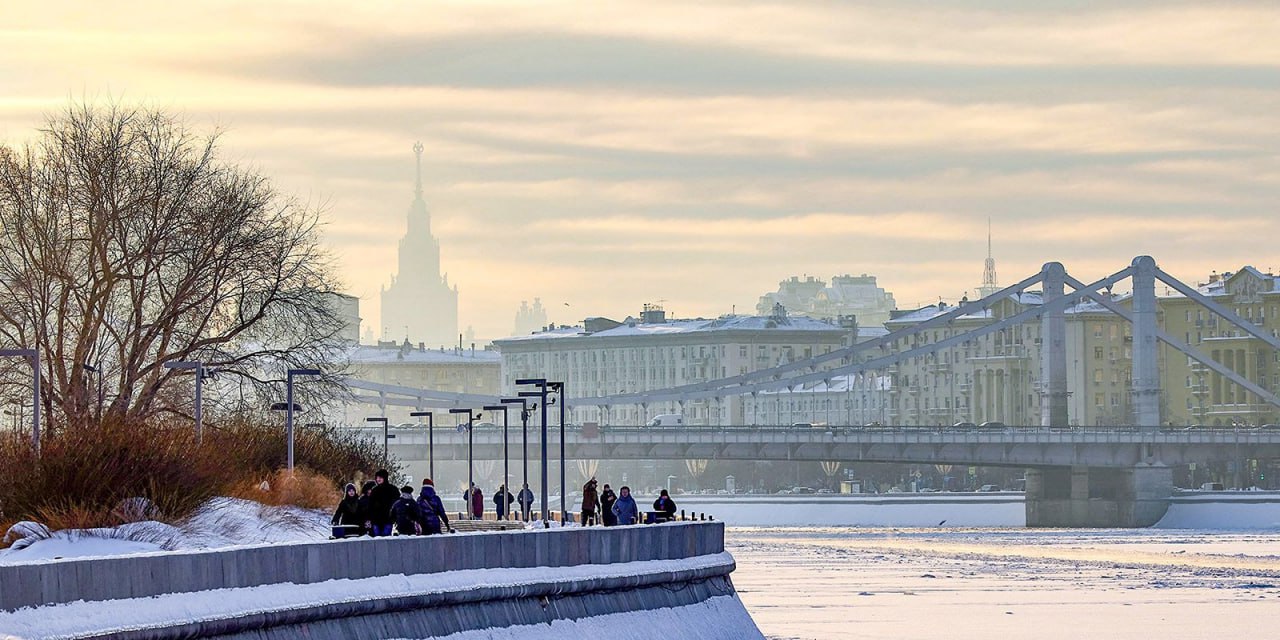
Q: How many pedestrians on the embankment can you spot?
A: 13